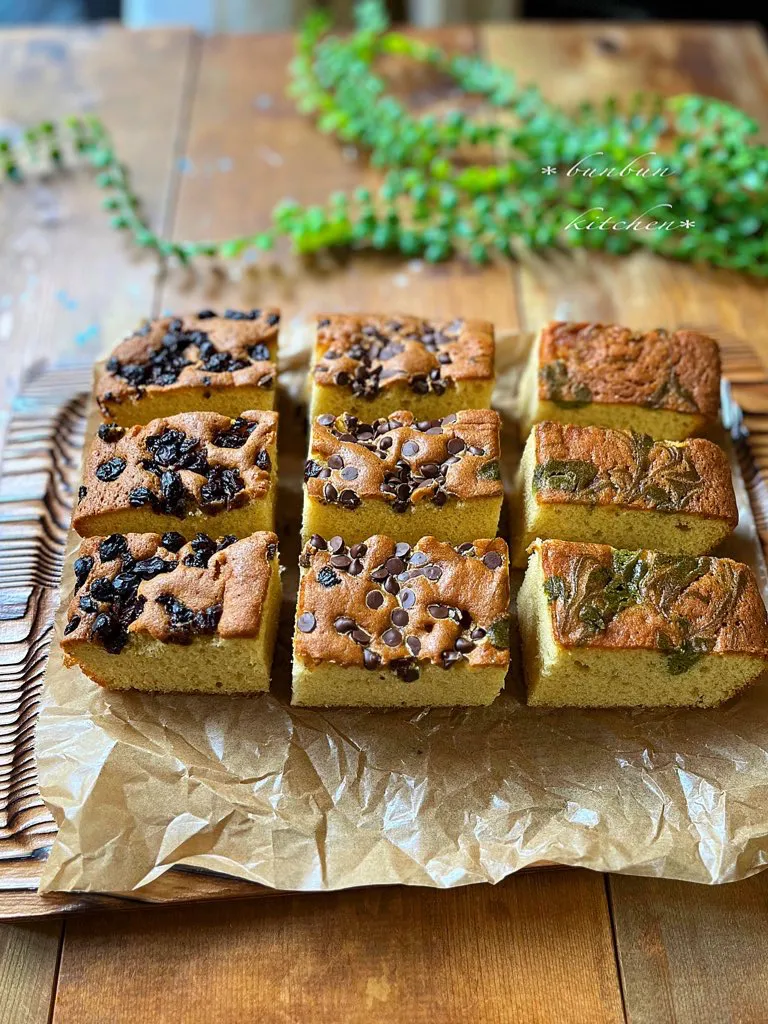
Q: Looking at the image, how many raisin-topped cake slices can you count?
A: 3